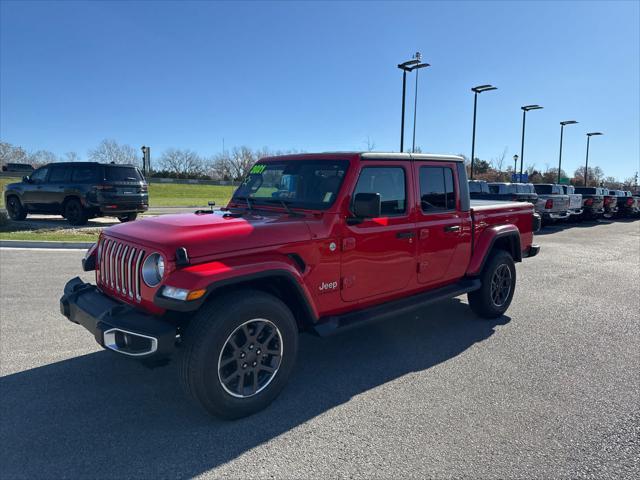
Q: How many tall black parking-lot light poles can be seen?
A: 5